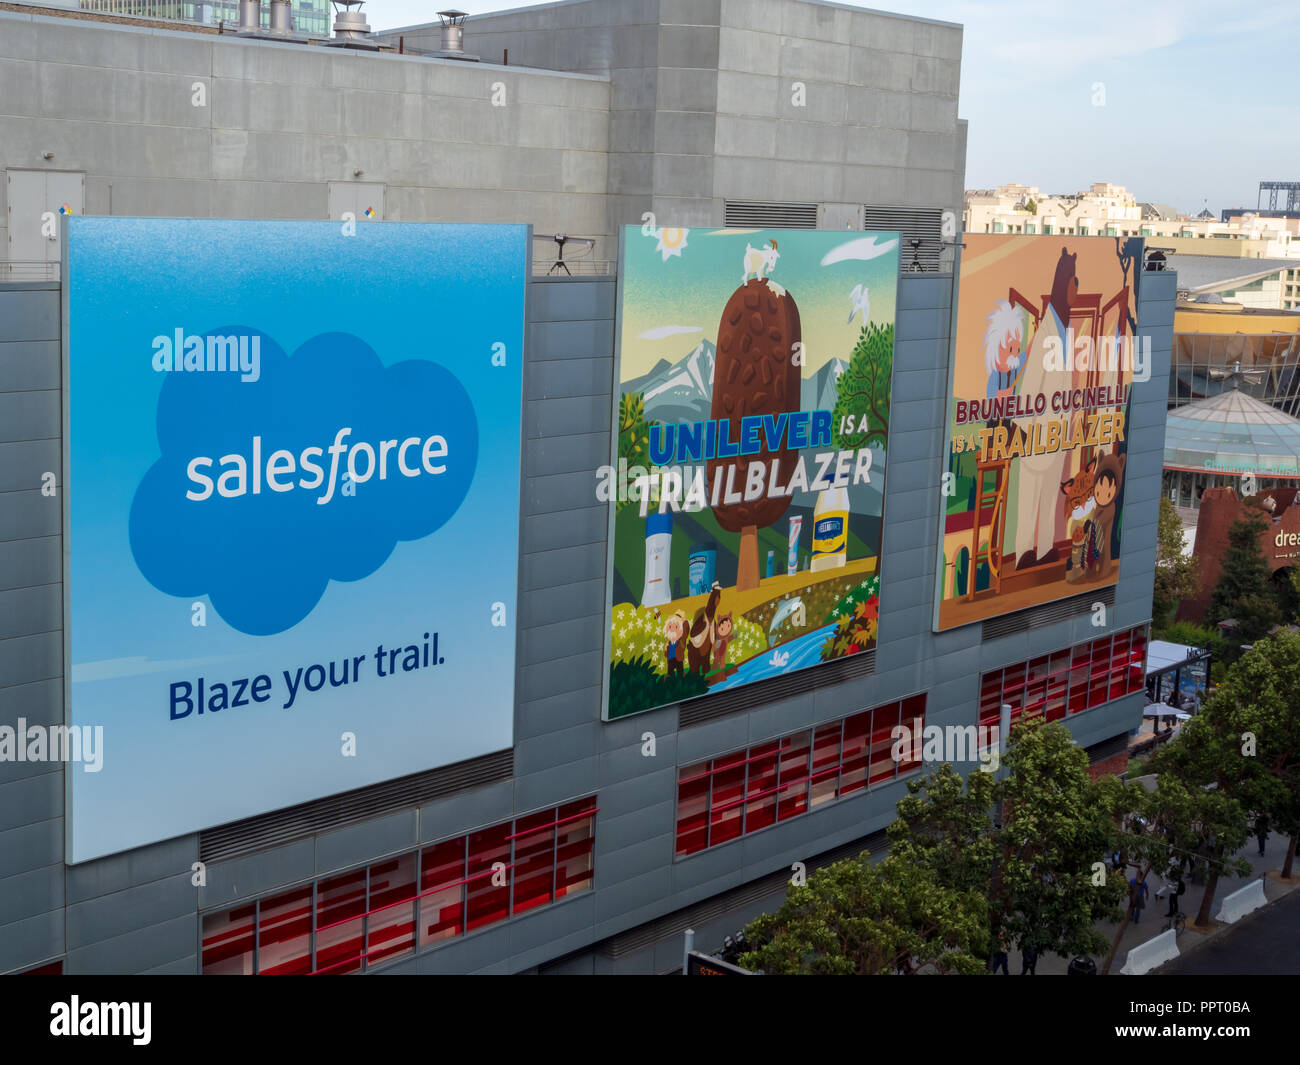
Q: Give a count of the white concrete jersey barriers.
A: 2